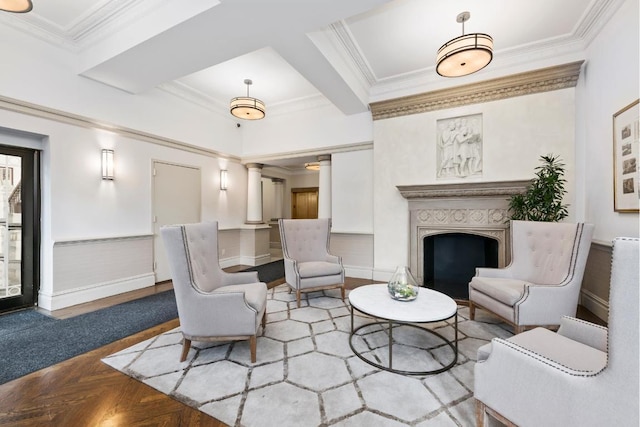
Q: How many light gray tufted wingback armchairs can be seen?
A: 4